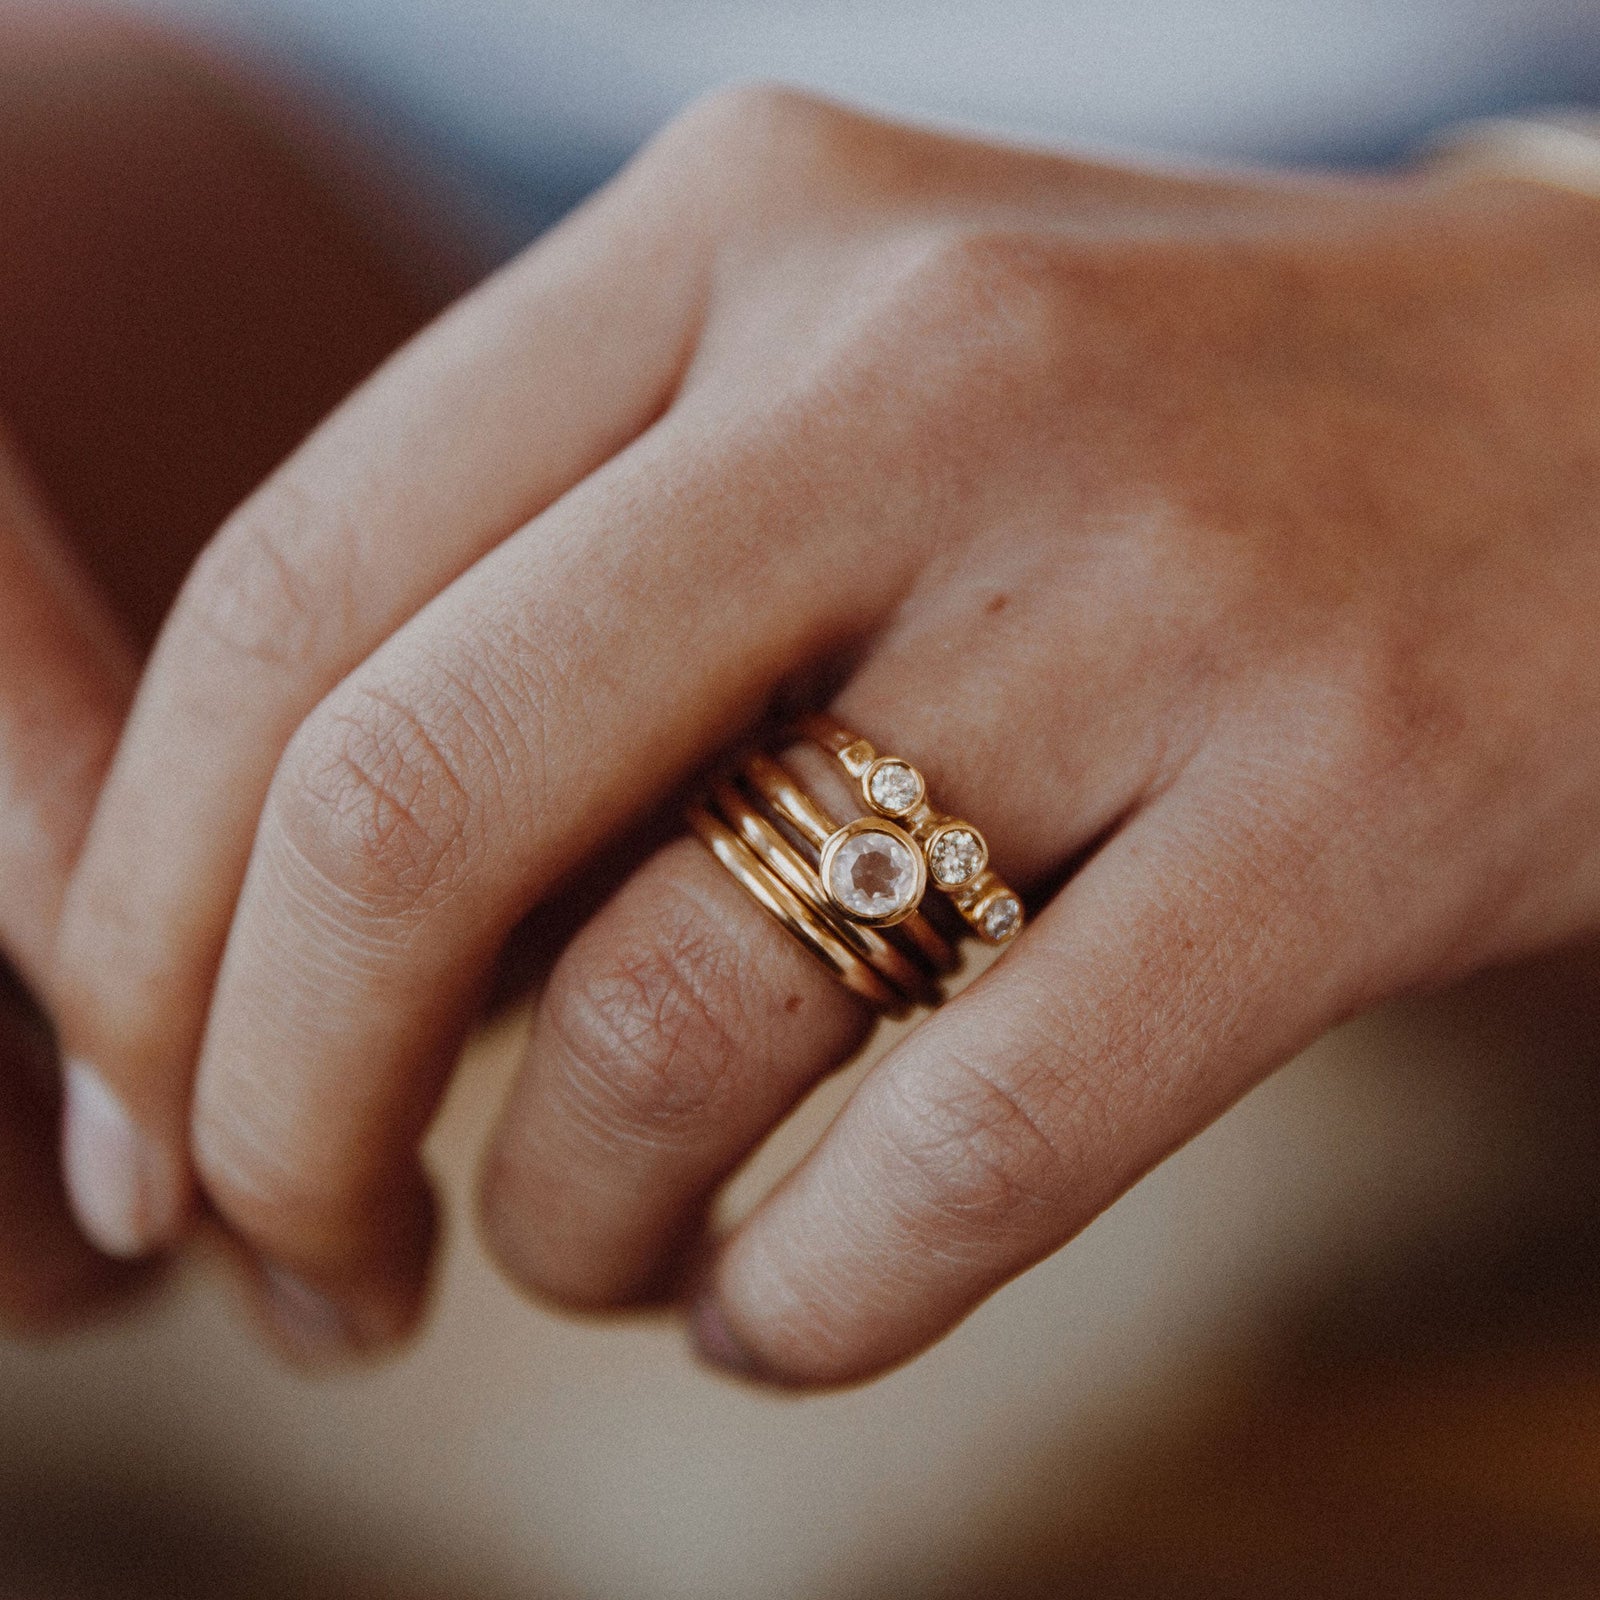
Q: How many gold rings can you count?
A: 4